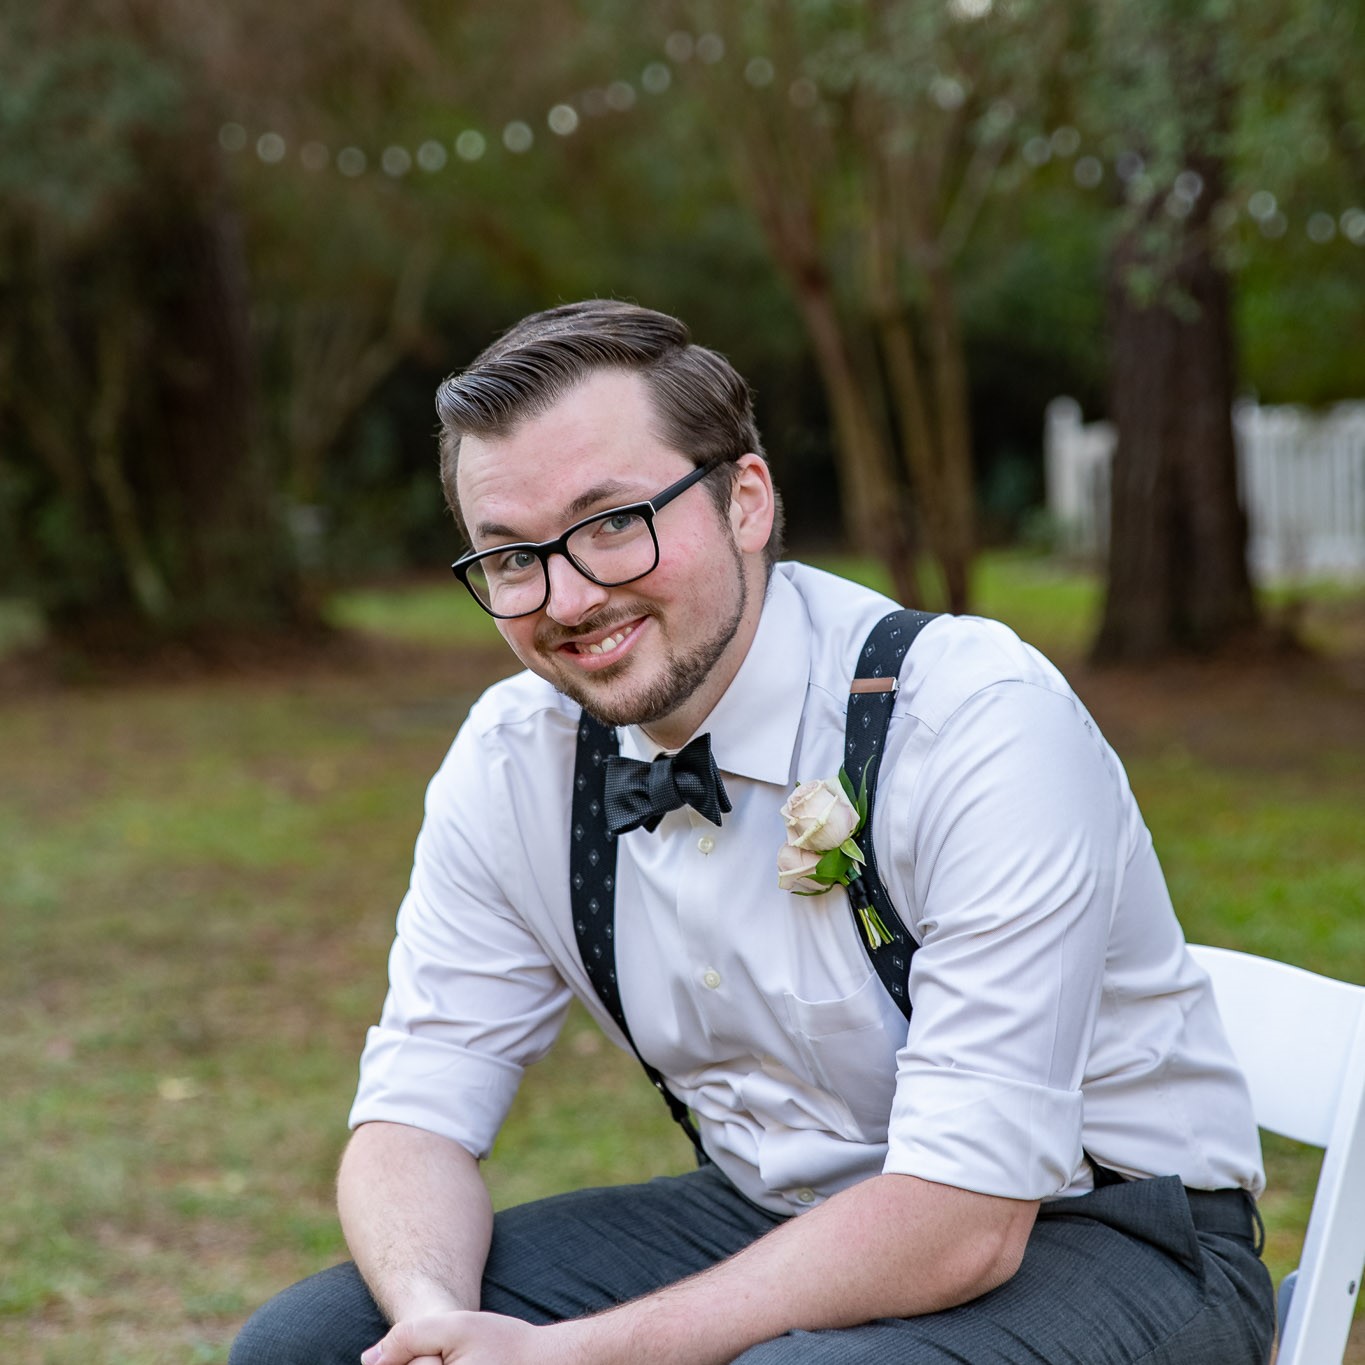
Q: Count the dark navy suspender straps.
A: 2